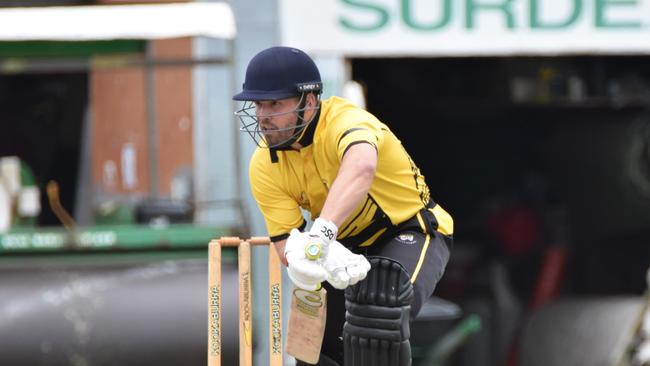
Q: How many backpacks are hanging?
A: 0